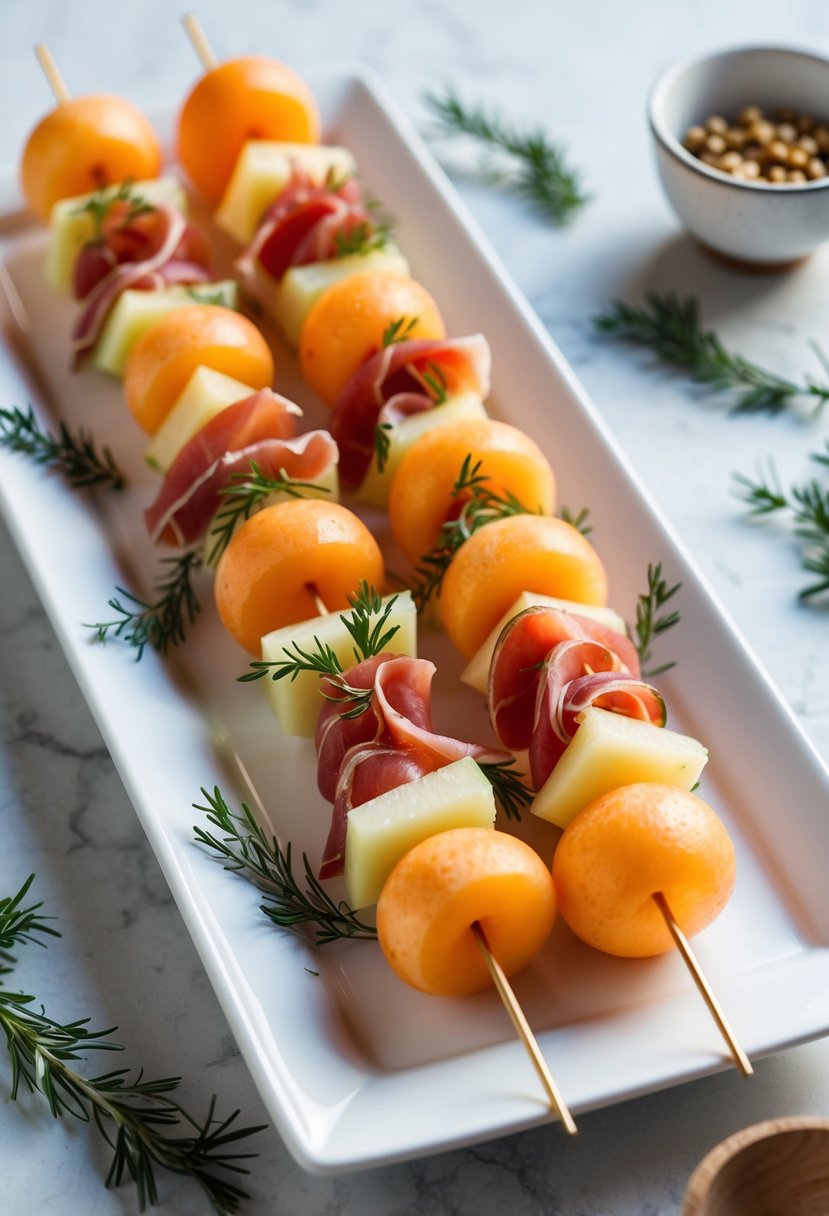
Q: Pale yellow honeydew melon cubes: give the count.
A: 11